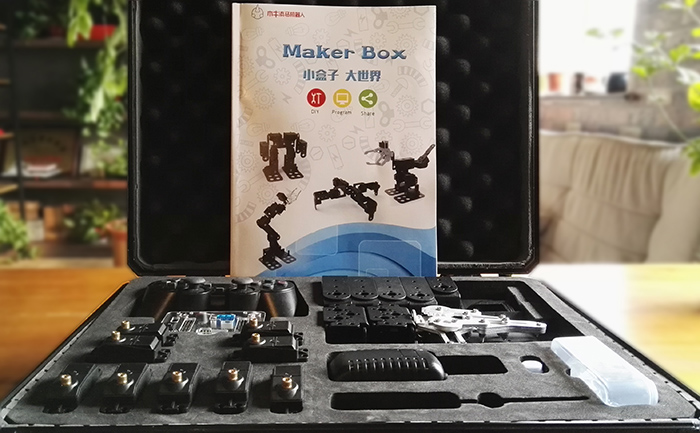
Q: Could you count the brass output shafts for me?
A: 9